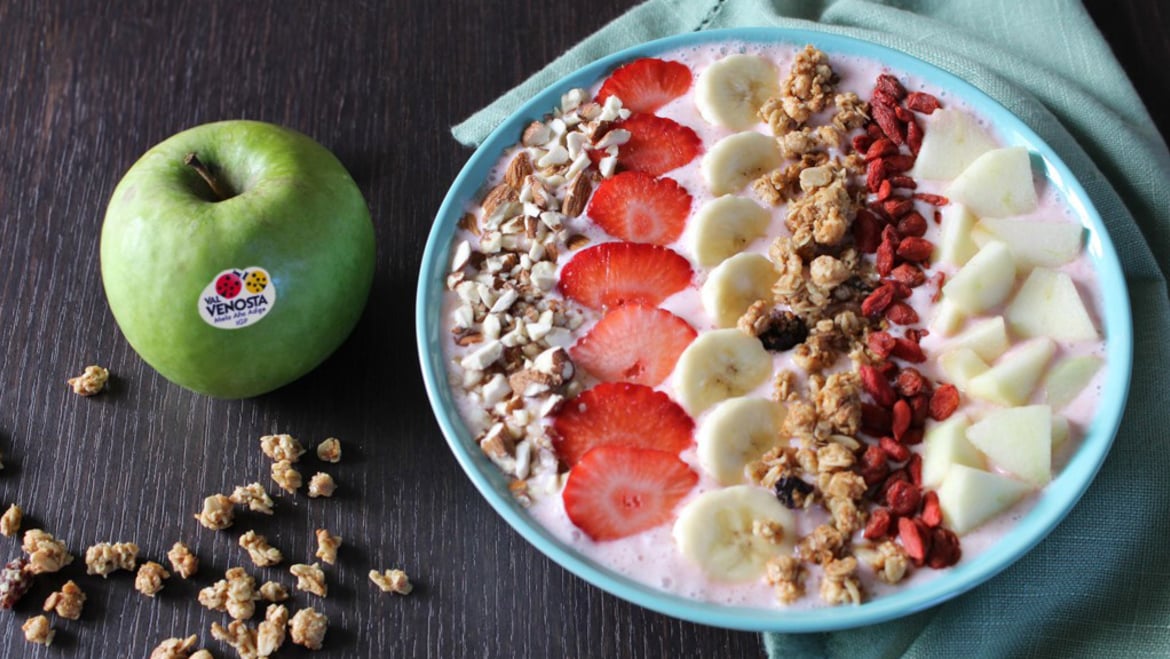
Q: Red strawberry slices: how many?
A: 7